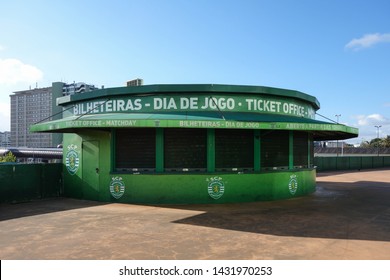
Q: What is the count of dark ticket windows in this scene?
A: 5